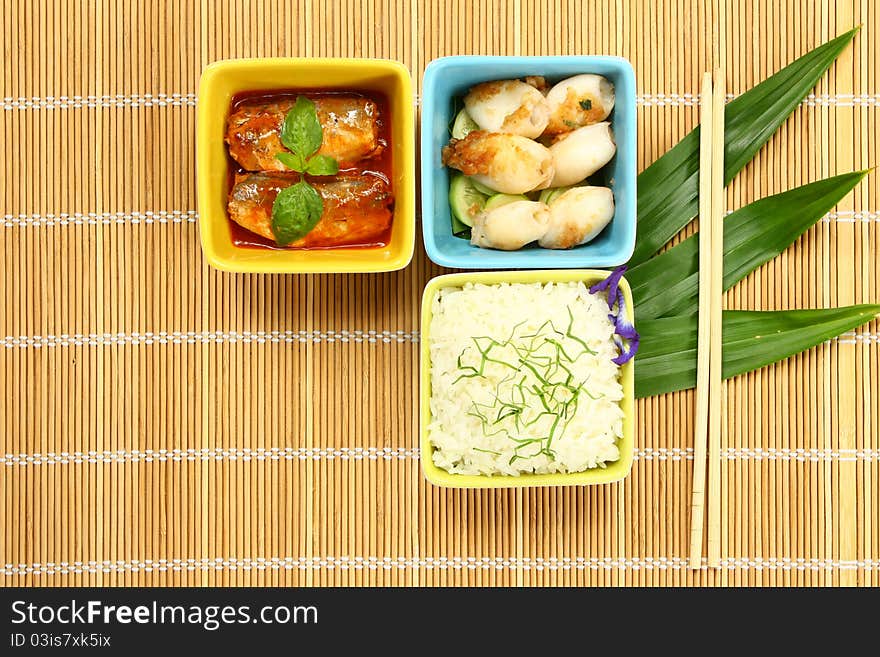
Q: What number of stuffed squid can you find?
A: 6